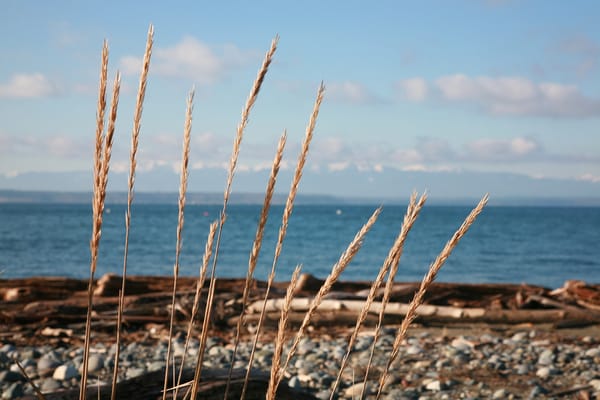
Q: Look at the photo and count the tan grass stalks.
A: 13